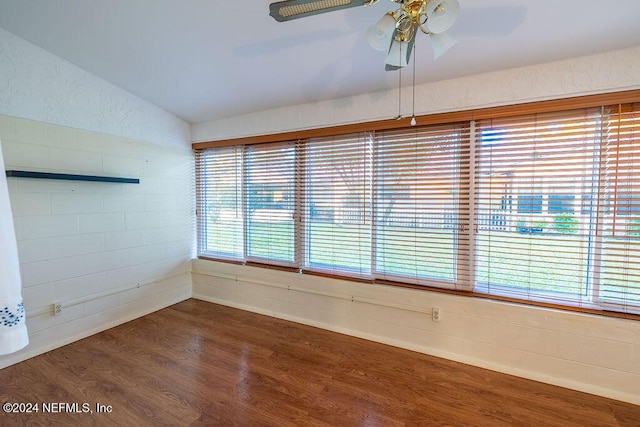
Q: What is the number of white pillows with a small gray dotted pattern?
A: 0